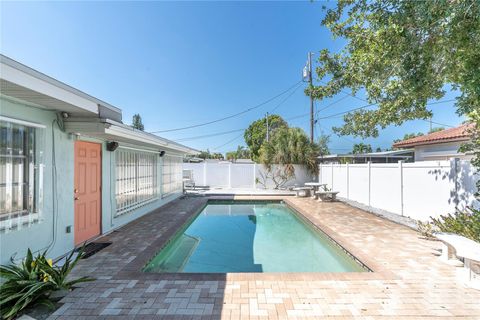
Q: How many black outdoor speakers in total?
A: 2